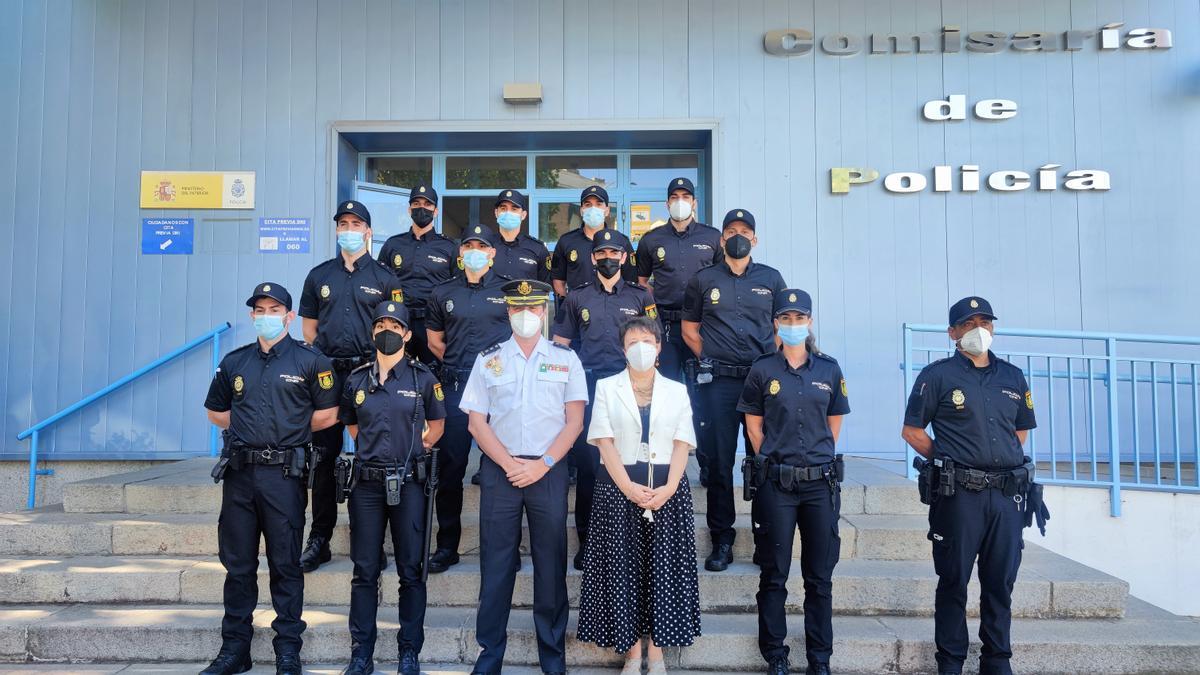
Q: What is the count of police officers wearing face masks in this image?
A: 13